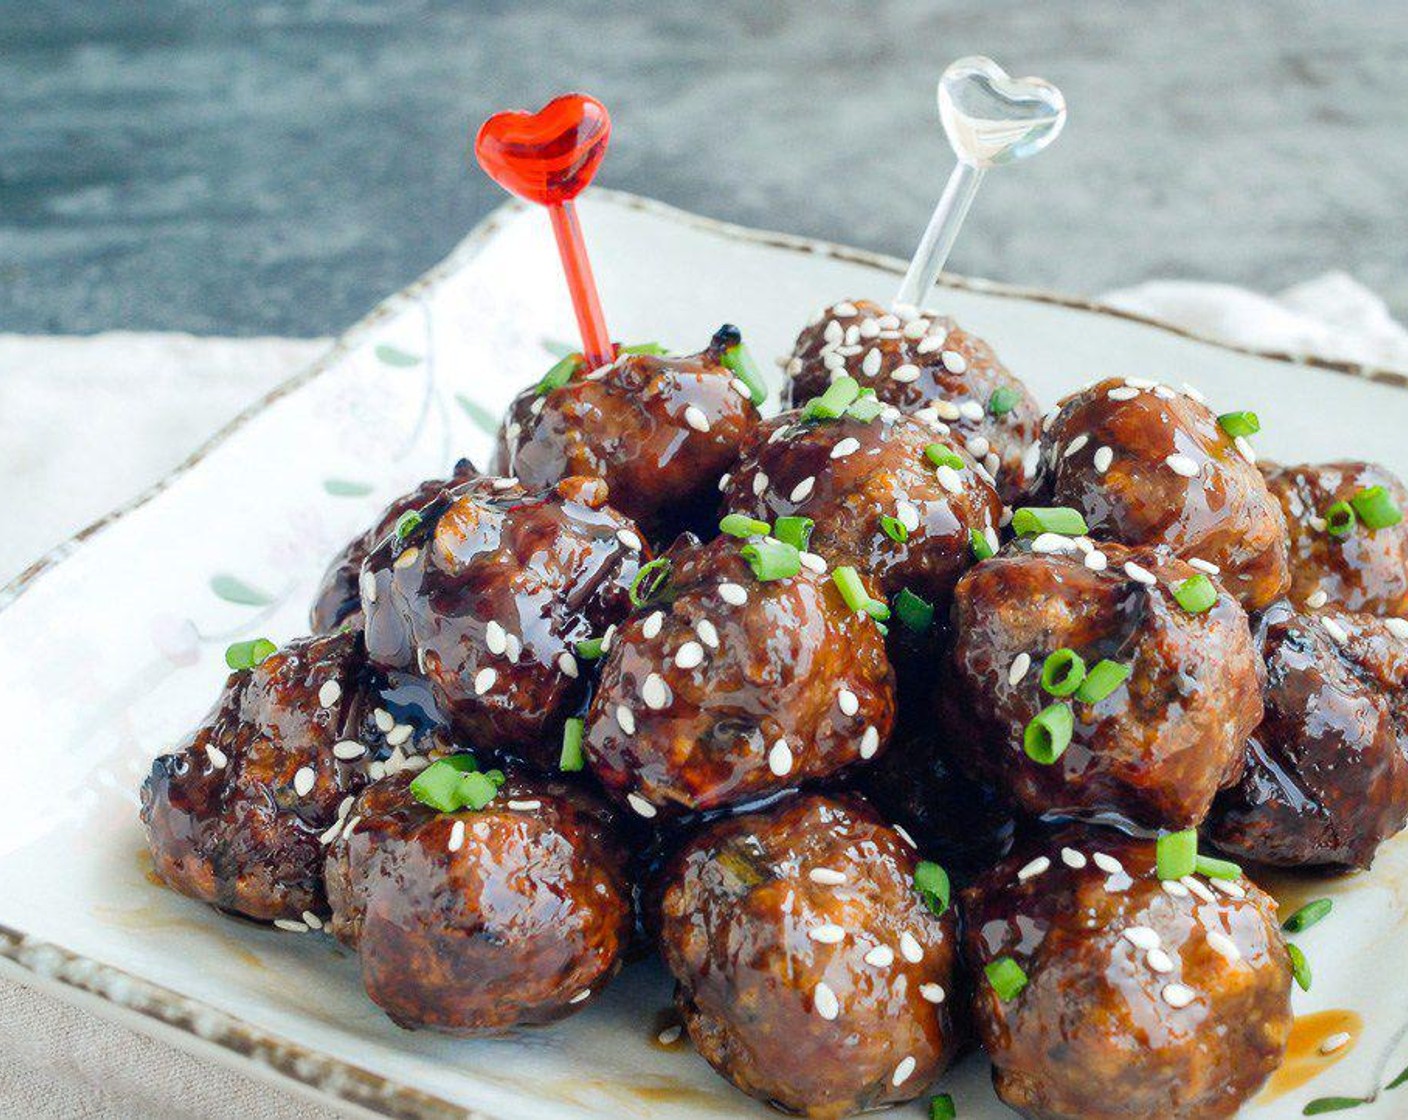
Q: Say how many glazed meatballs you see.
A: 14